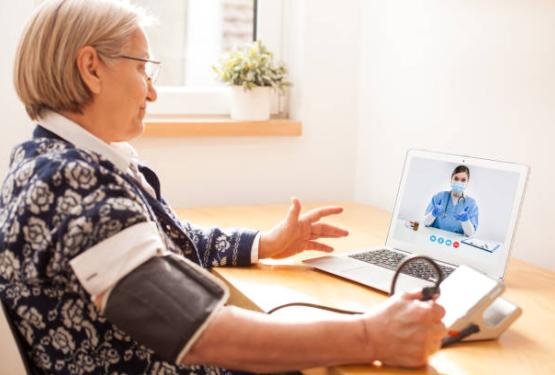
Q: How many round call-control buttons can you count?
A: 4